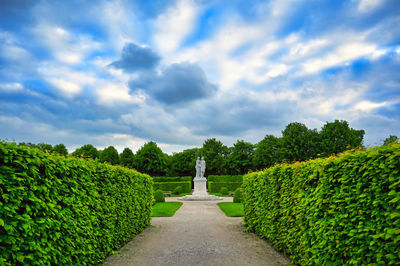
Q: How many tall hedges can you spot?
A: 2